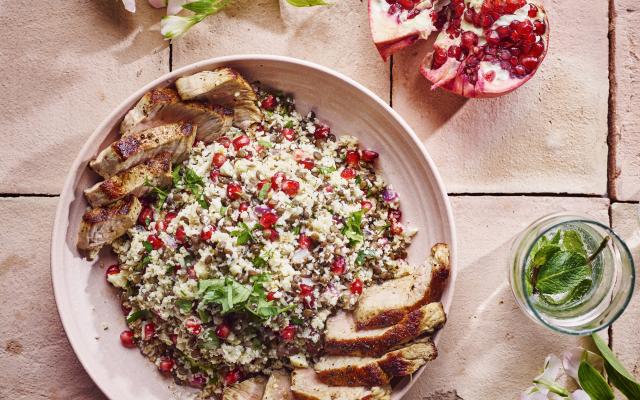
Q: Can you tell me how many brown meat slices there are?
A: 11